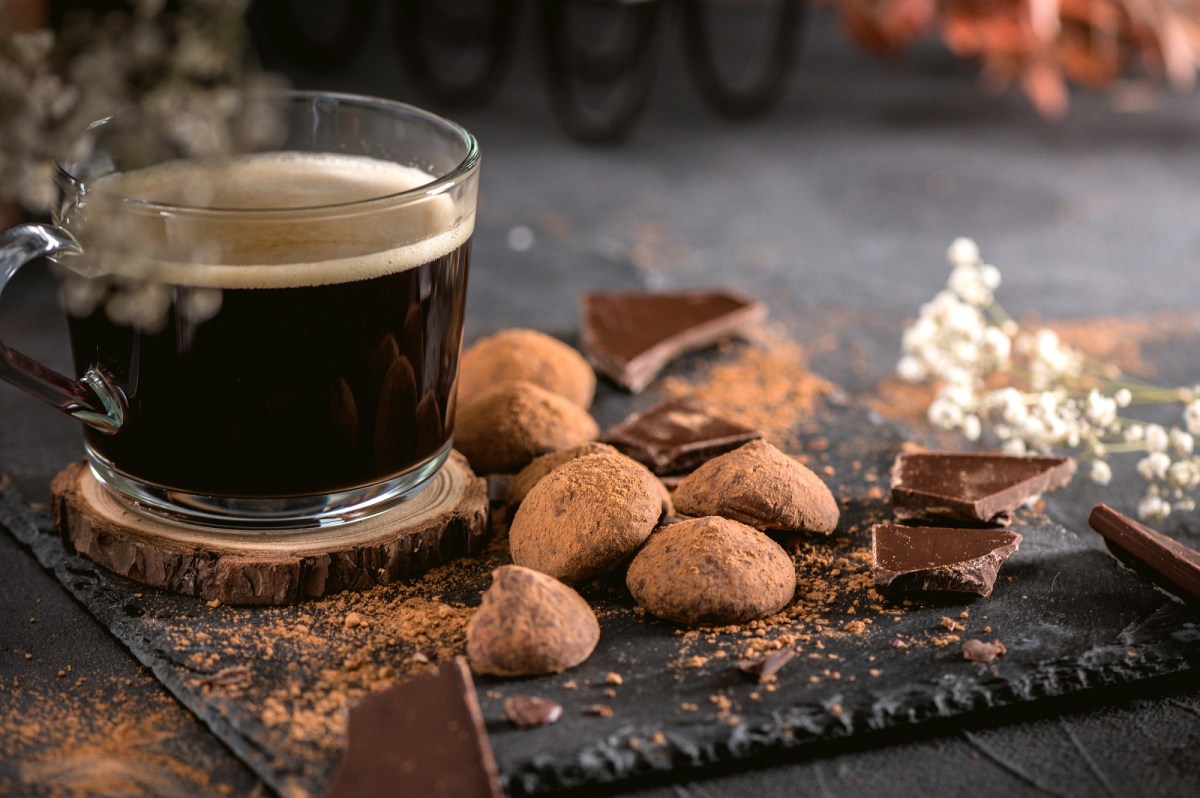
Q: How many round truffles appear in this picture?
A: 7